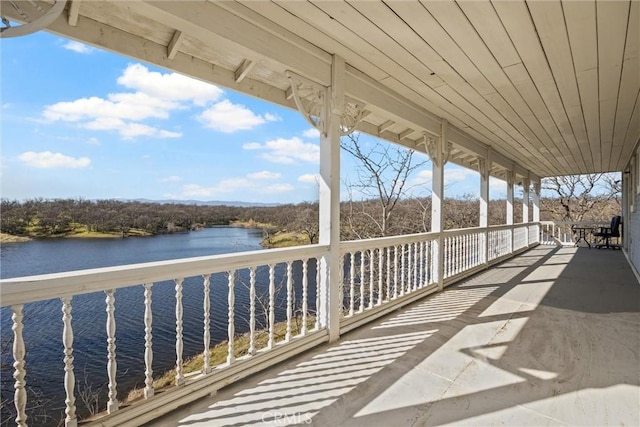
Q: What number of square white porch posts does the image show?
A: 6